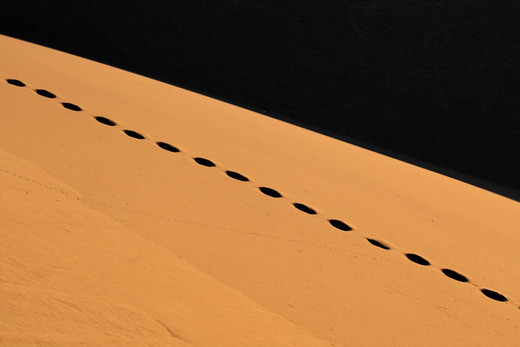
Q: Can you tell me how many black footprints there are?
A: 15